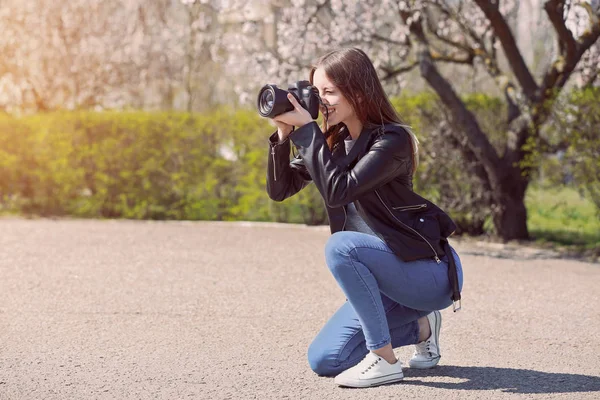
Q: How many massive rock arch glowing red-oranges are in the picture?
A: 0